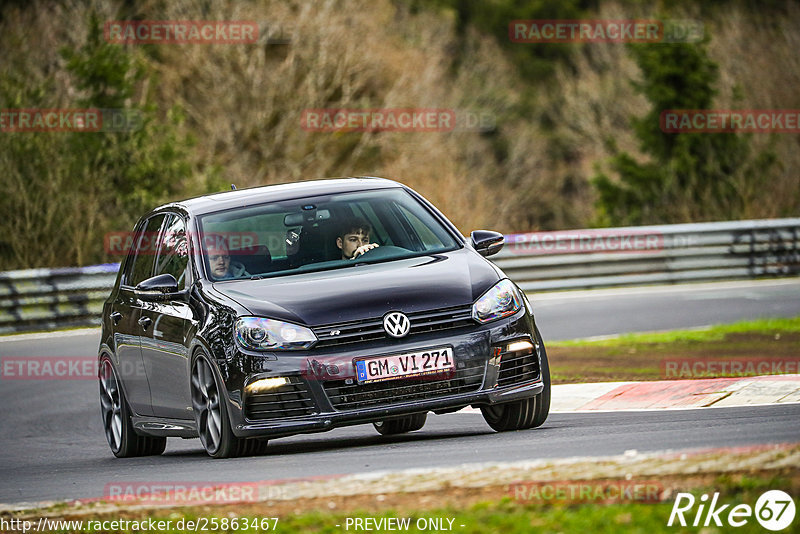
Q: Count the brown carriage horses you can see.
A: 0